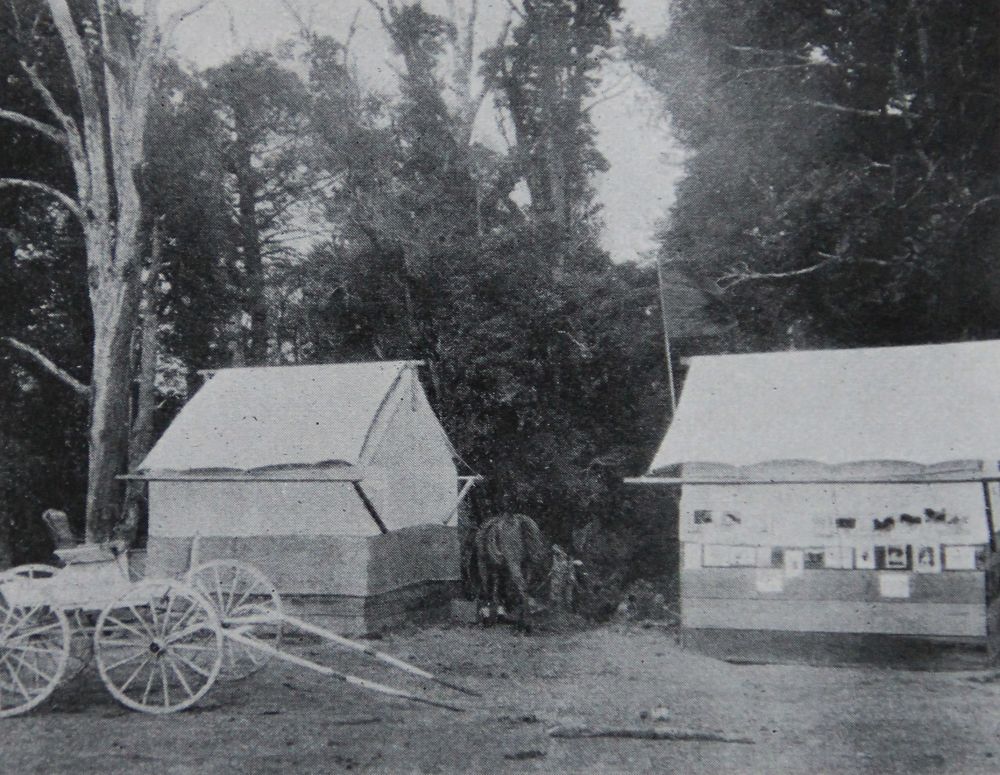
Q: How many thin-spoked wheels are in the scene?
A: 4